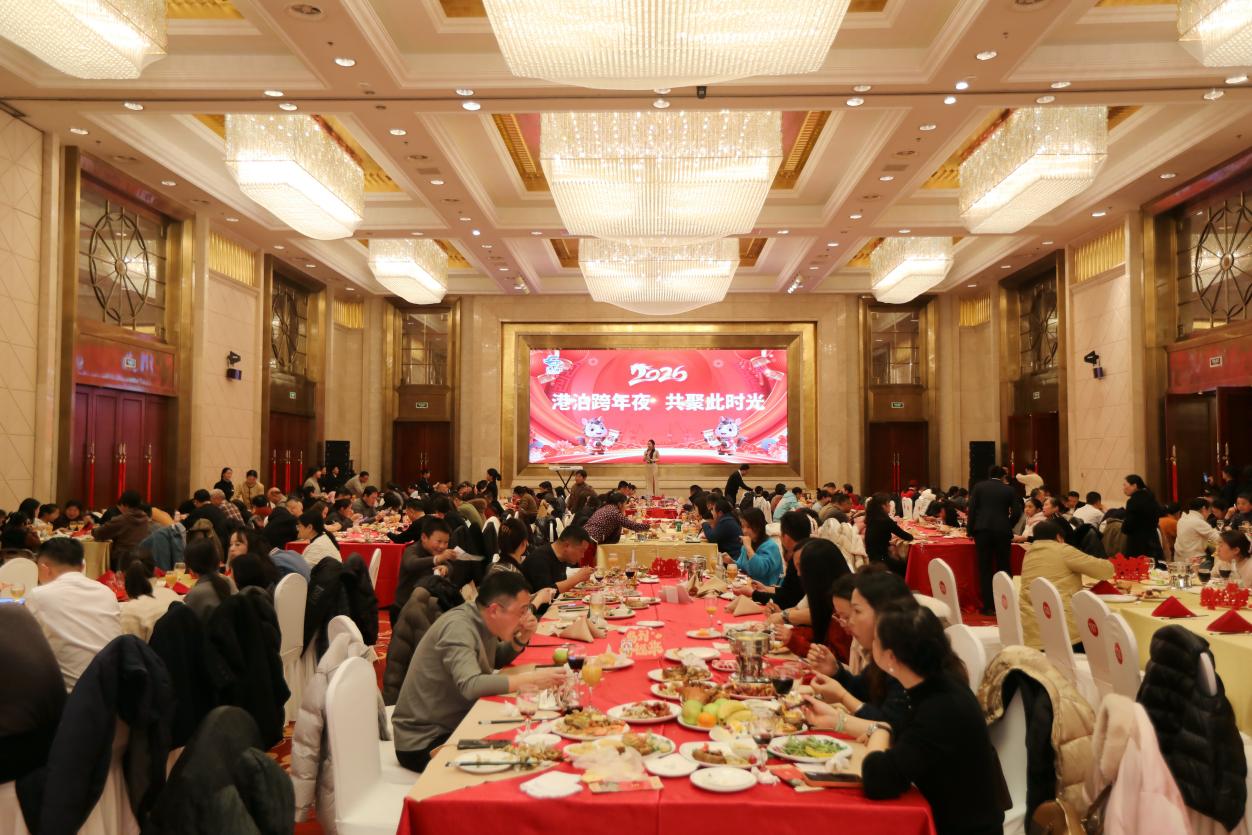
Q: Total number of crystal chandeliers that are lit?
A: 9